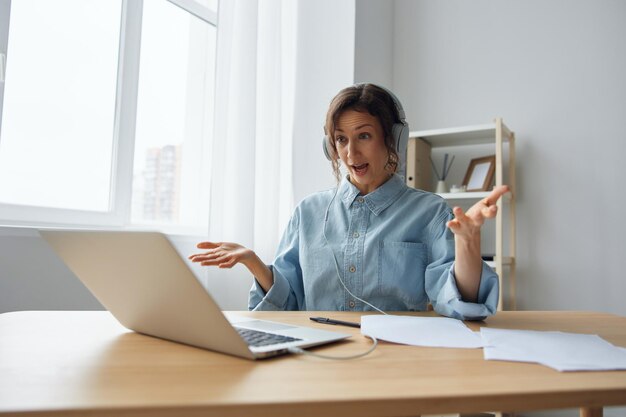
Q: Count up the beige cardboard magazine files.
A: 1